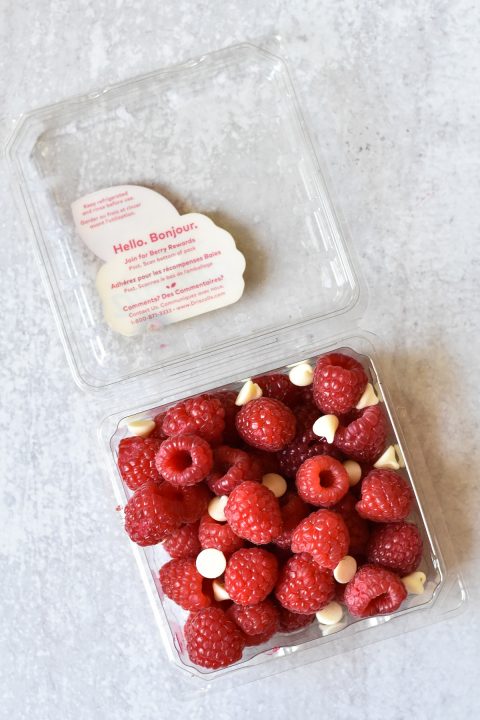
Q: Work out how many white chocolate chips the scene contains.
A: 14